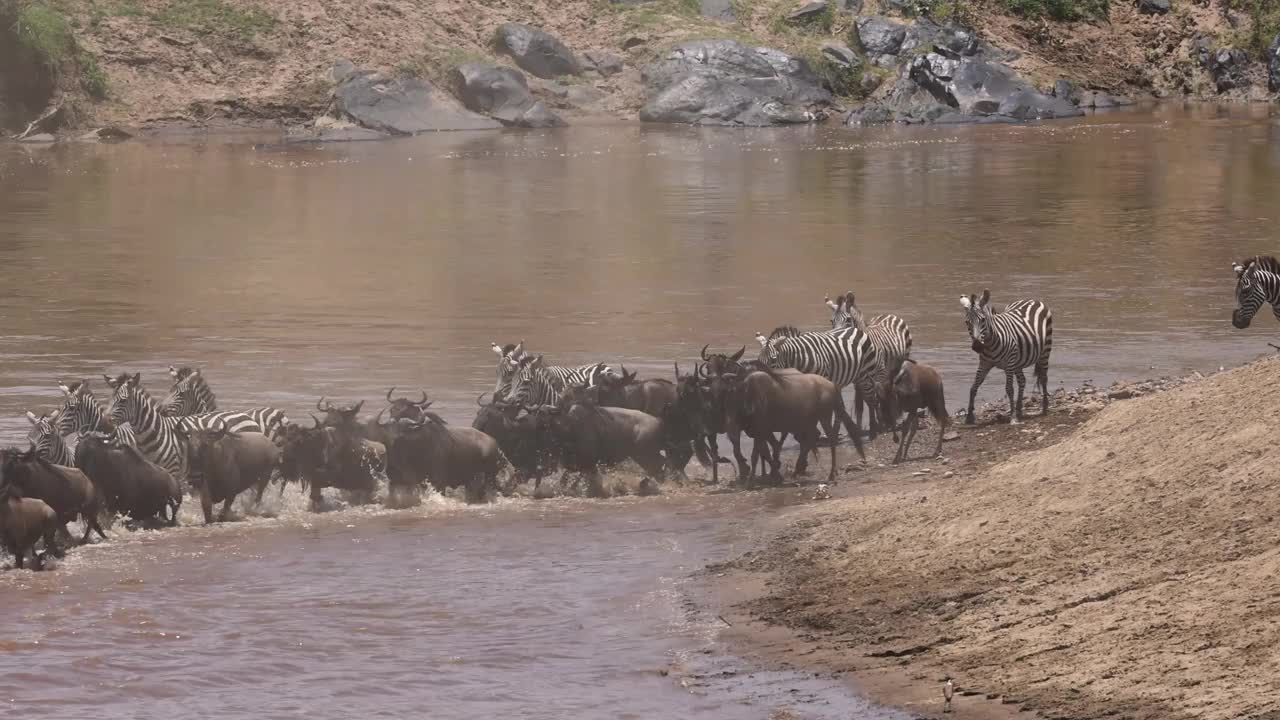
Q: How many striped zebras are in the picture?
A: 10